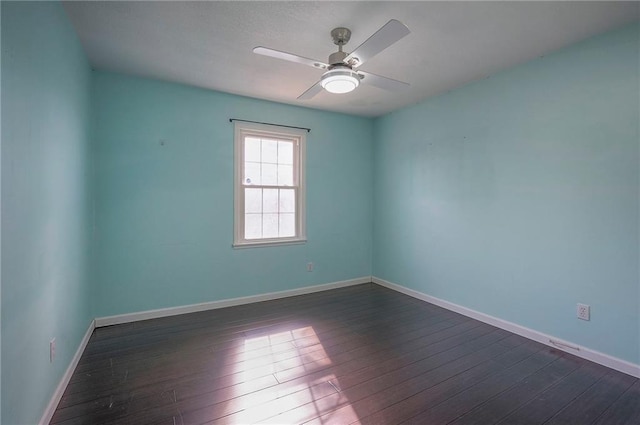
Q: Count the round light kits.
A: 1